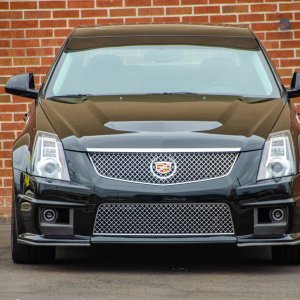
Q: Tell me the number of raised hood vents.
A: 1